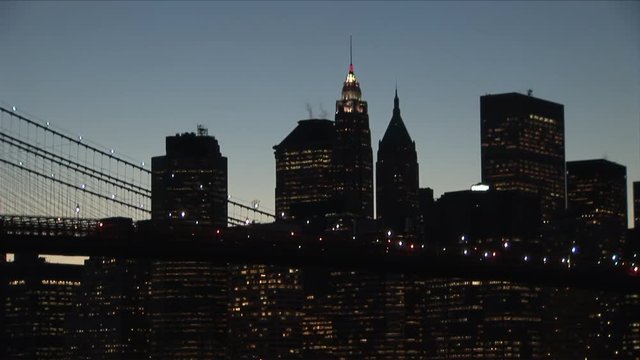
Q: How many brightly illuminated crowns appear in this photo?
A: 1